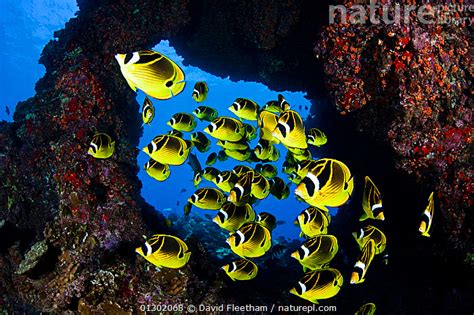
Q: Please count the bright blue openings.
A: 2